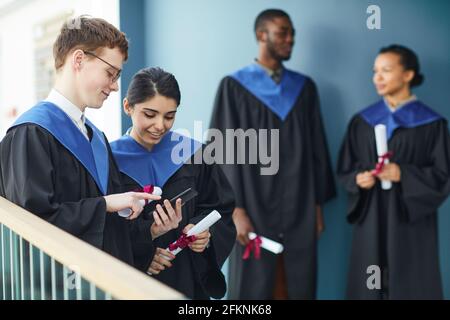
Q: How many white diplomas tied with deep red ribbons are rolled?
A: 4